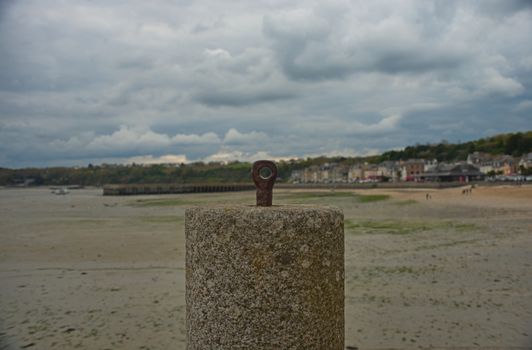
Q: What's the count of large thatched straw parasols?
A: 0